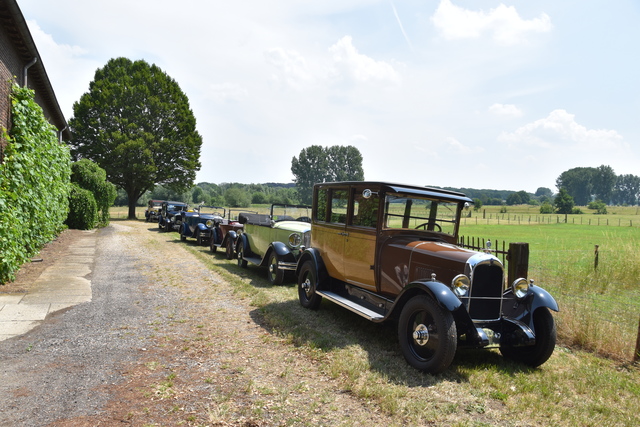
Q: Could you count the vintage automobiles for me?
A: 6